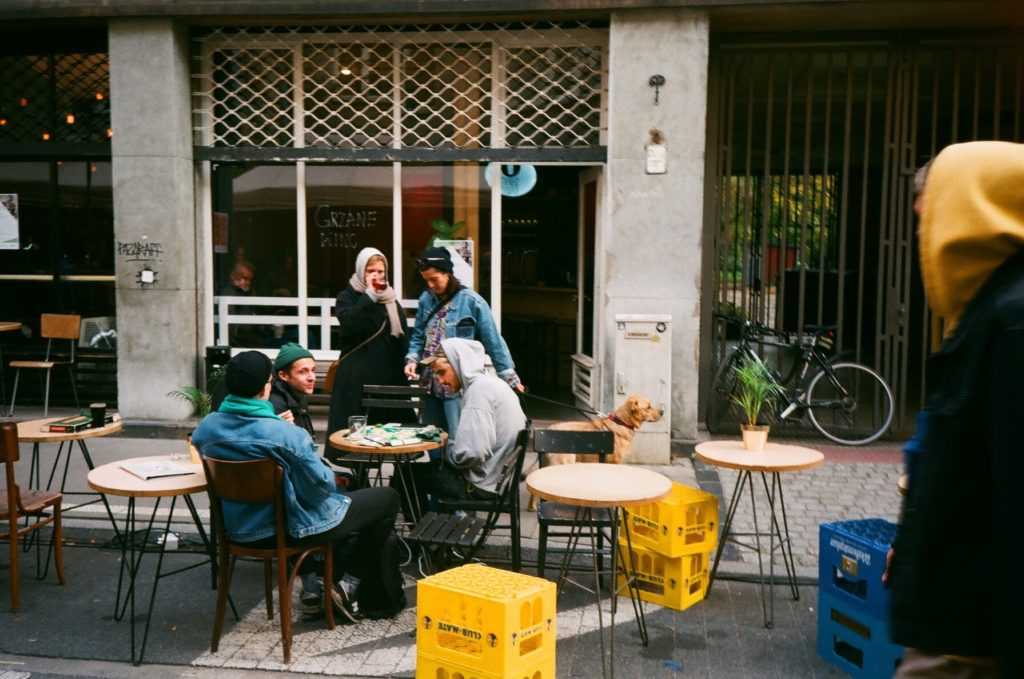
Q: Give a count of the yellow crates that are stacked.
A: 4